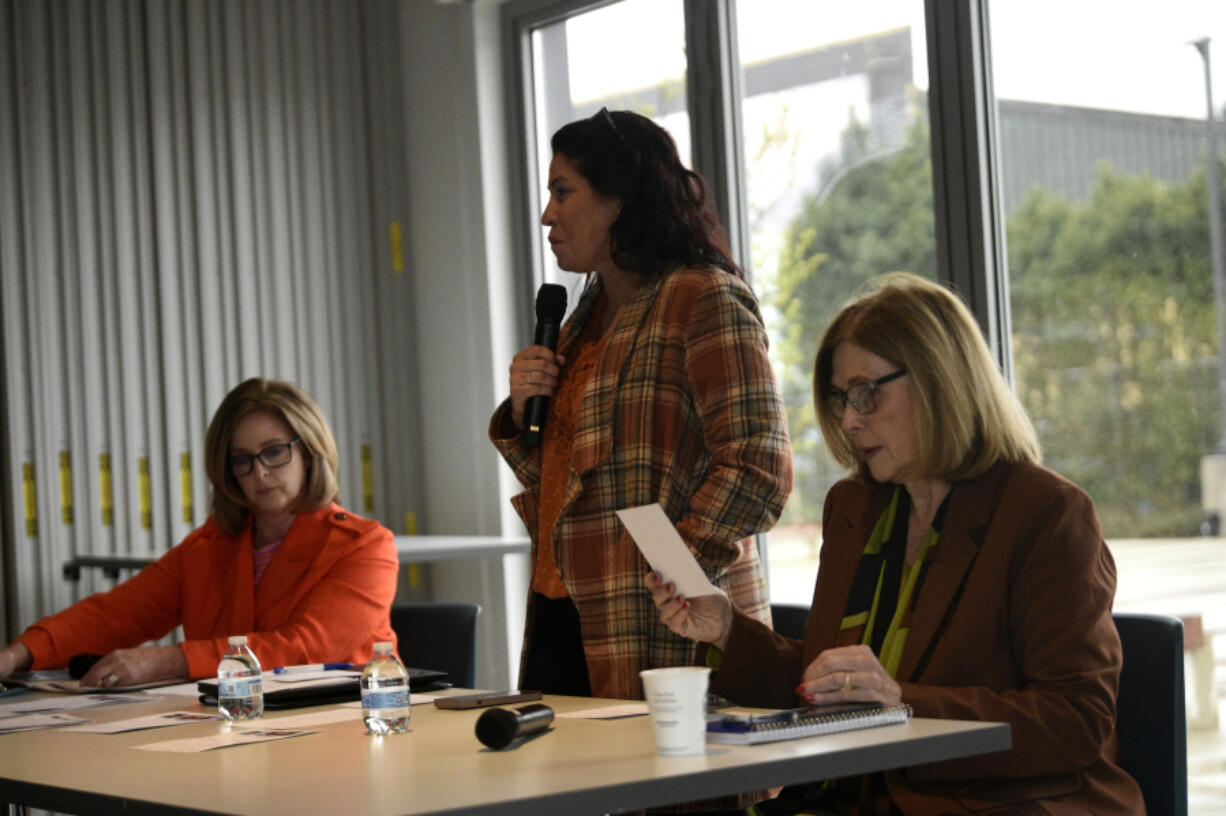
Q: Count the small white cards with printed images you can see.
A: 4